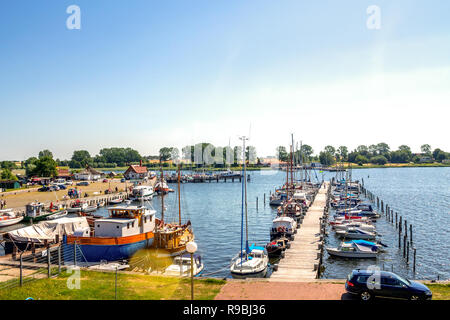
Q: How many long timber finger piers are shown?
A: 1